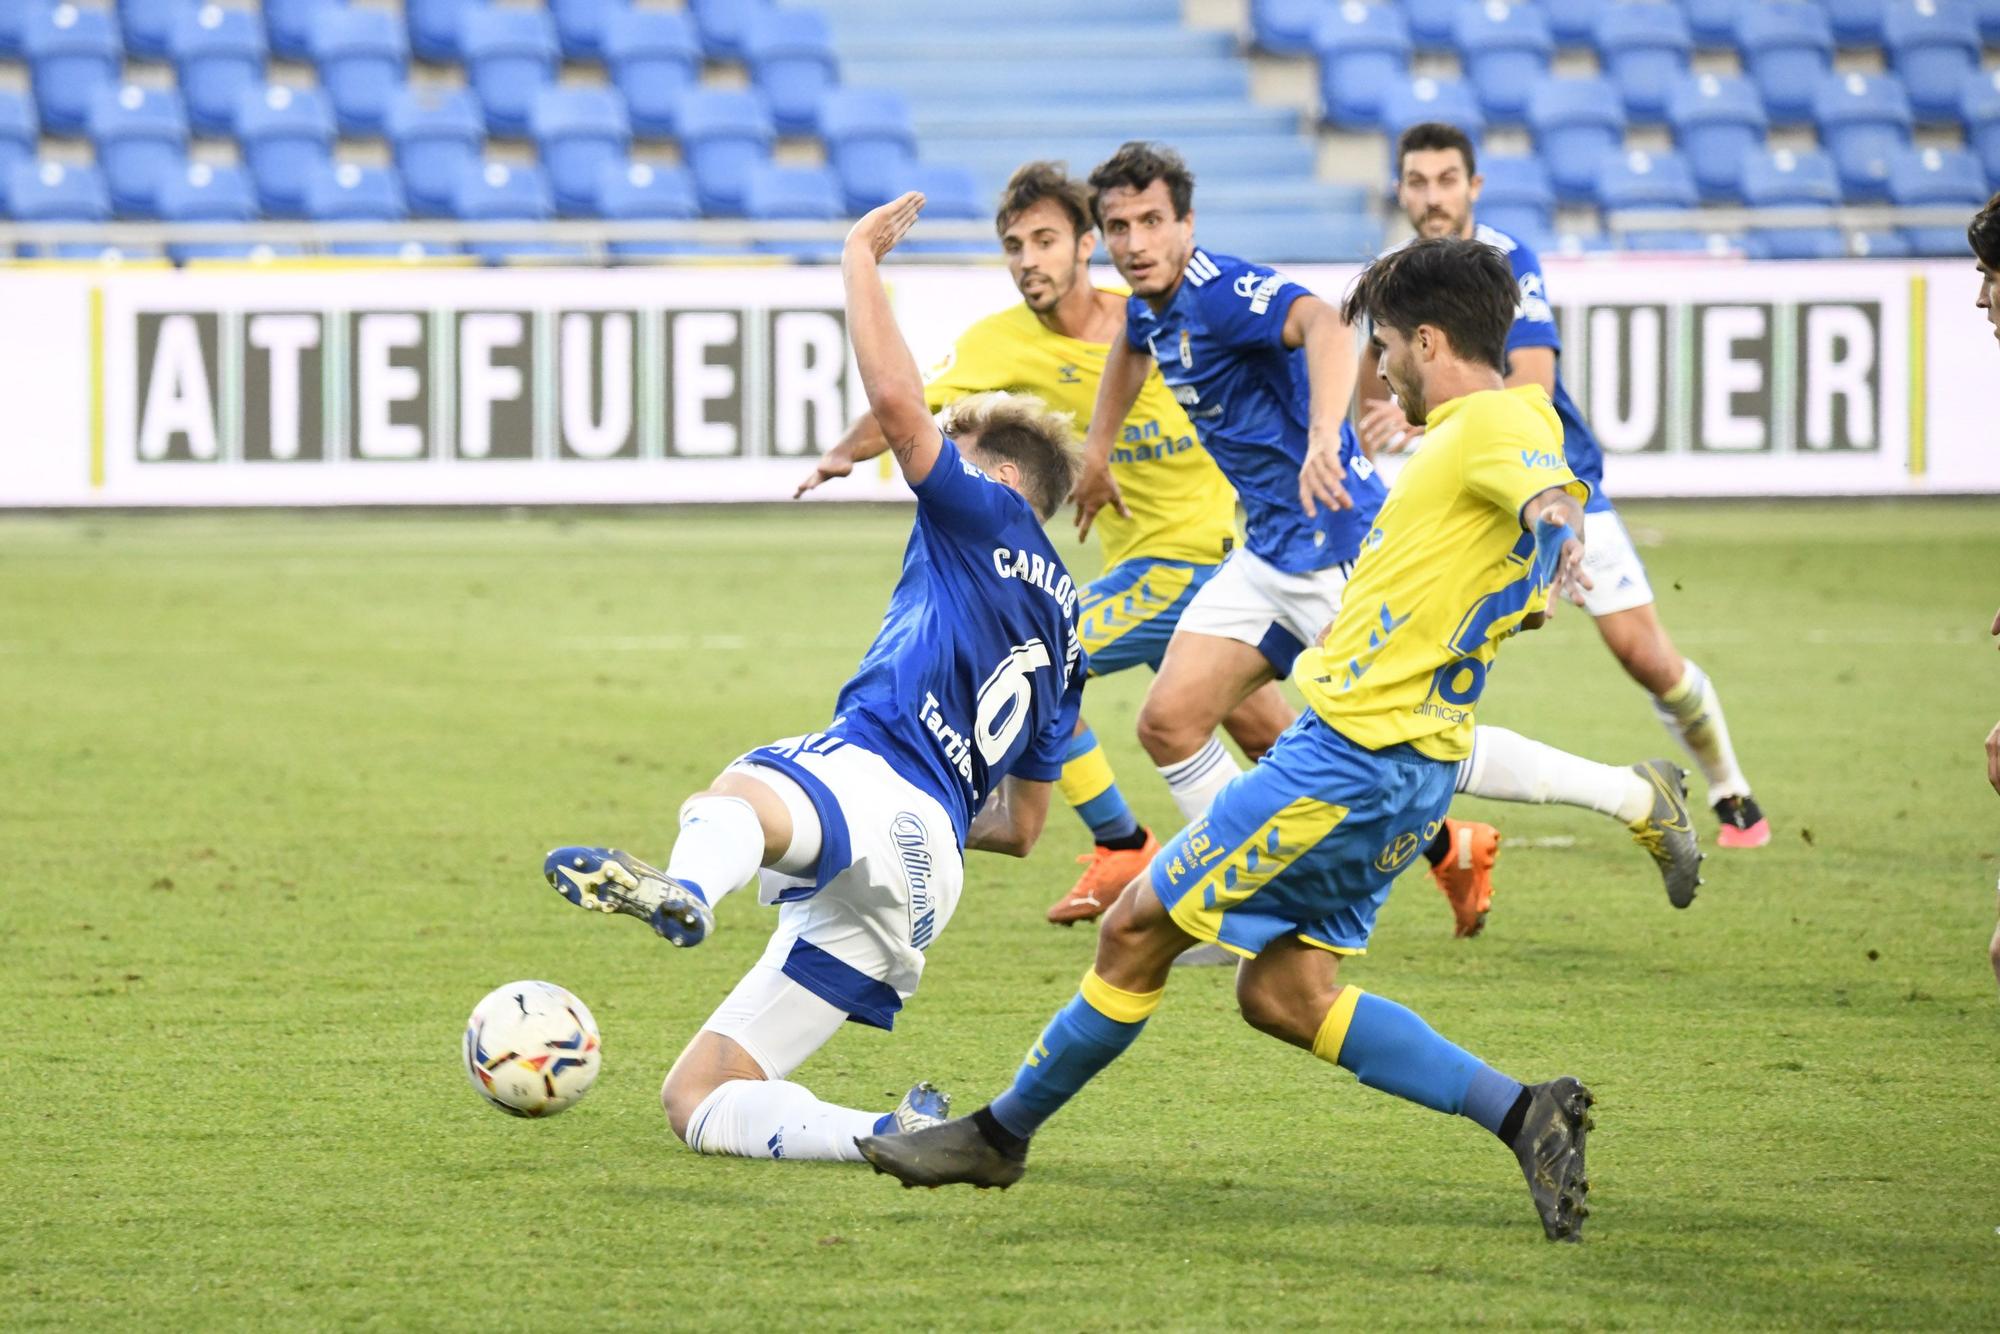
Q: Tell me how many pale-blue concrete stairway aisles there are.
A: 1